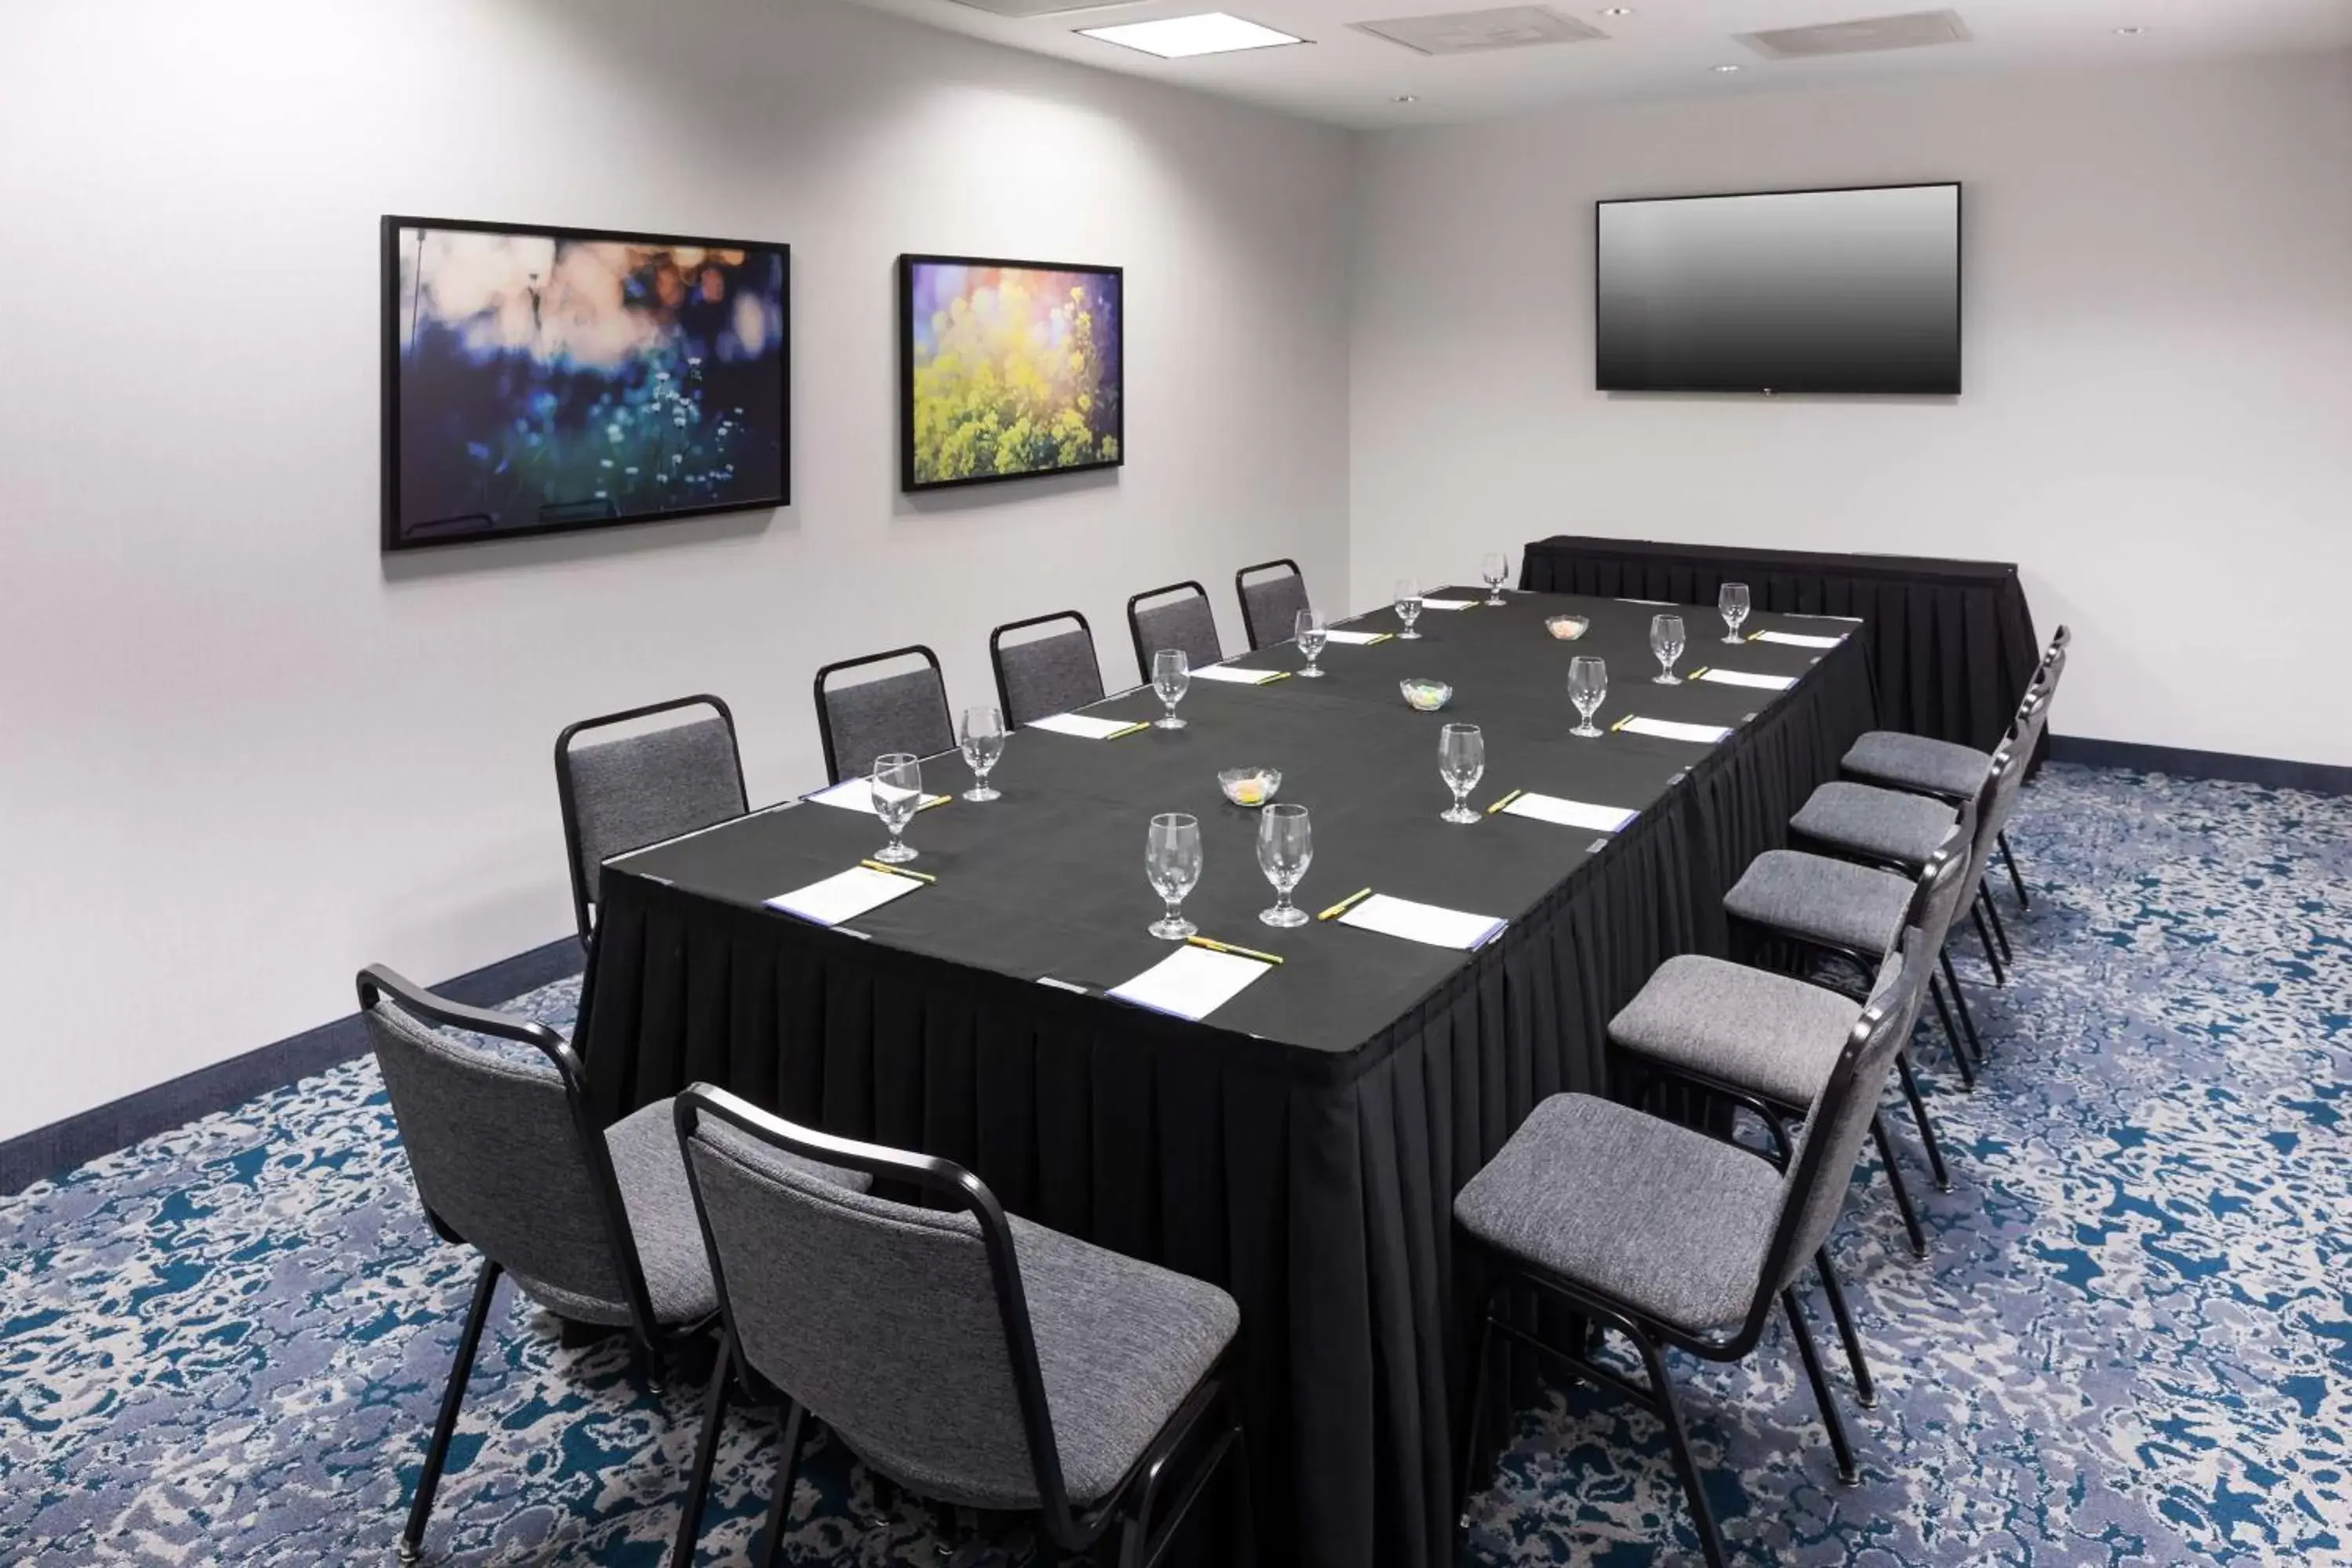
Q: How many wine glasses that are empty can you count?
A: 12